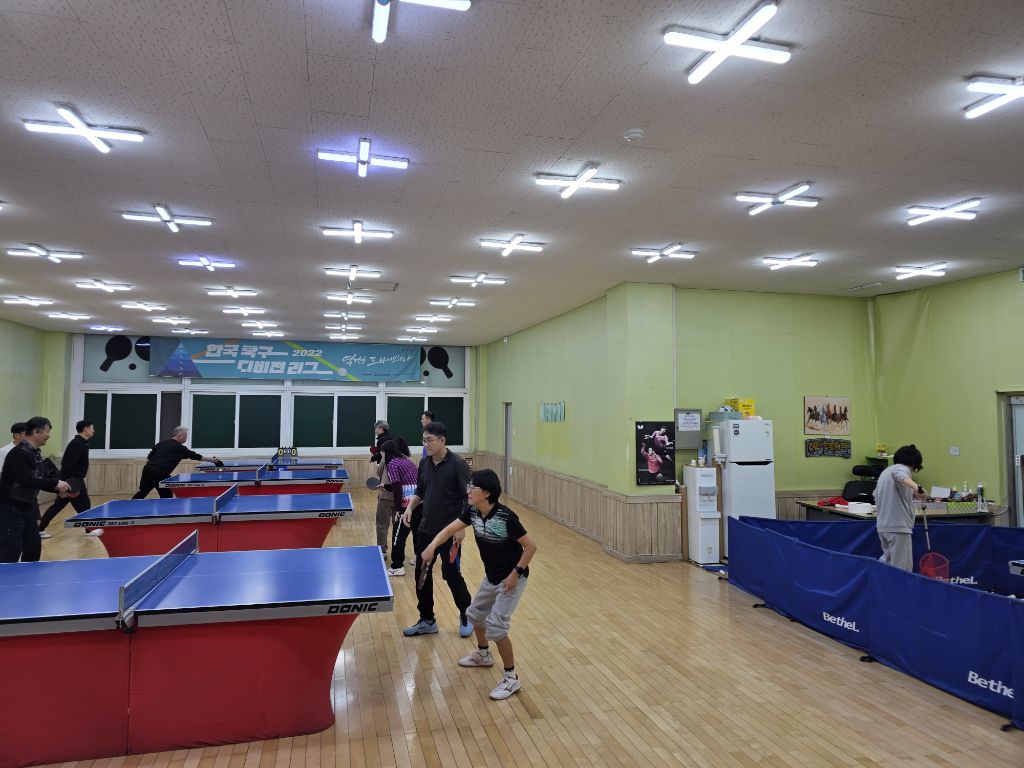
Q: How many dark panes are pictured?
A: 9